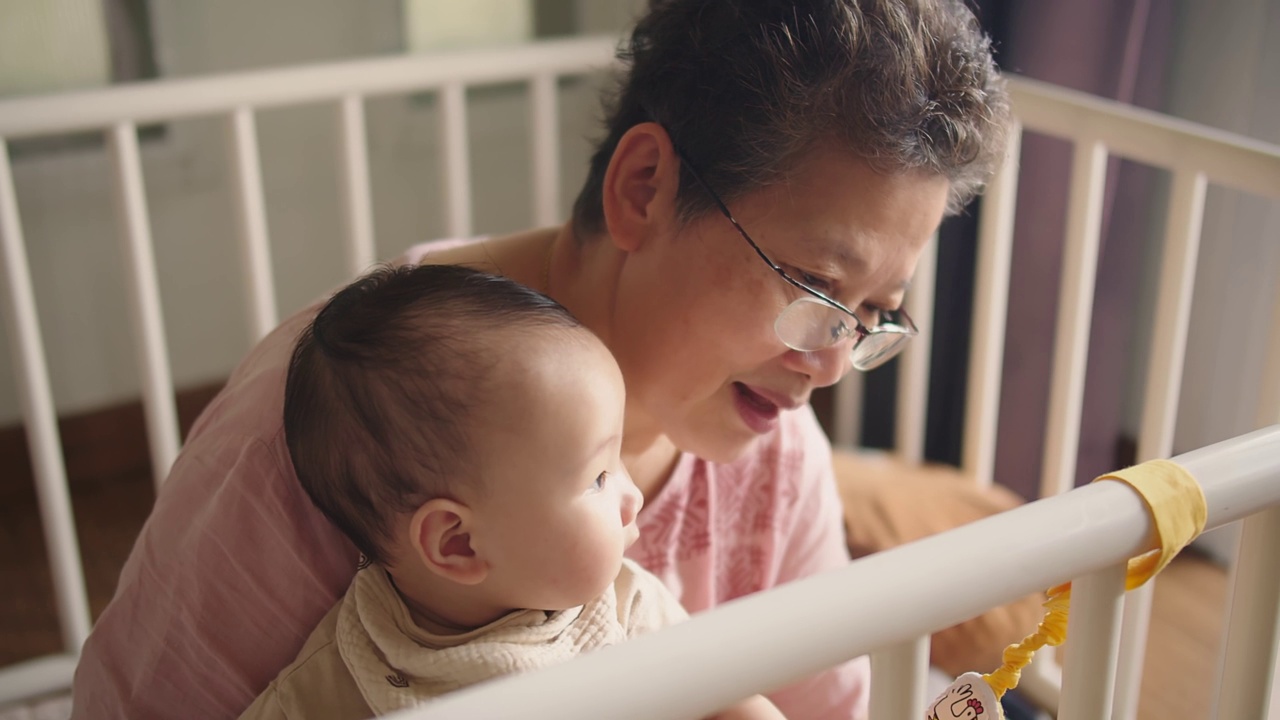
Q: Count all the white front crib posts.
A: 3